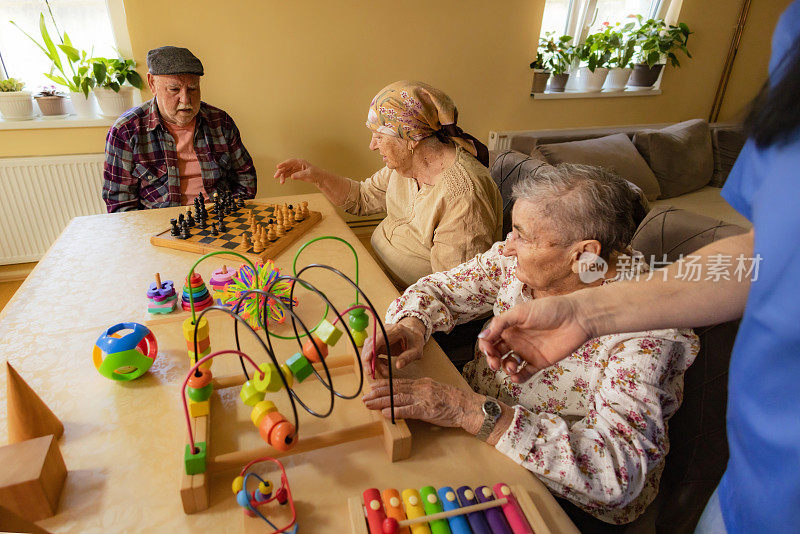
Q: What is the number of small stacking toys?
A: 3